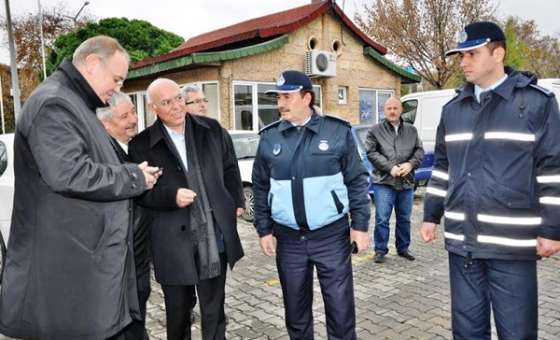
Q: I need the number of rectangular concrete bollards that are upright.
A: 0